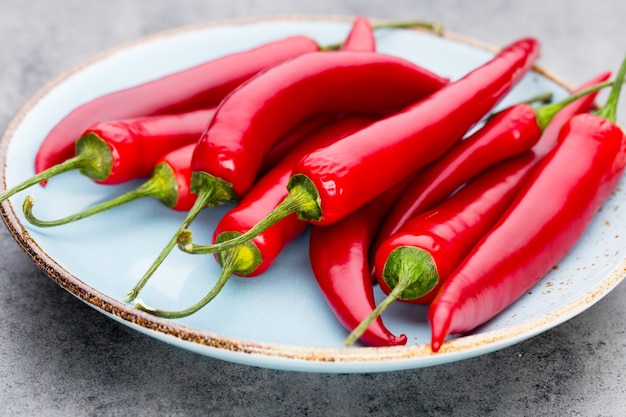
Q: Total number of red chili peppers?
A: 11